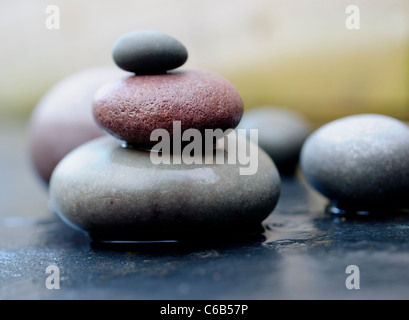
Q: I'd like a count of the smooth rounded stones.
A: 6